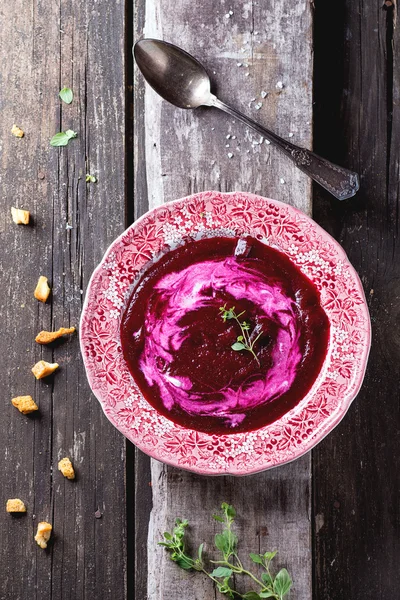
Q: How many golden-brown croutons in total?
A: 9